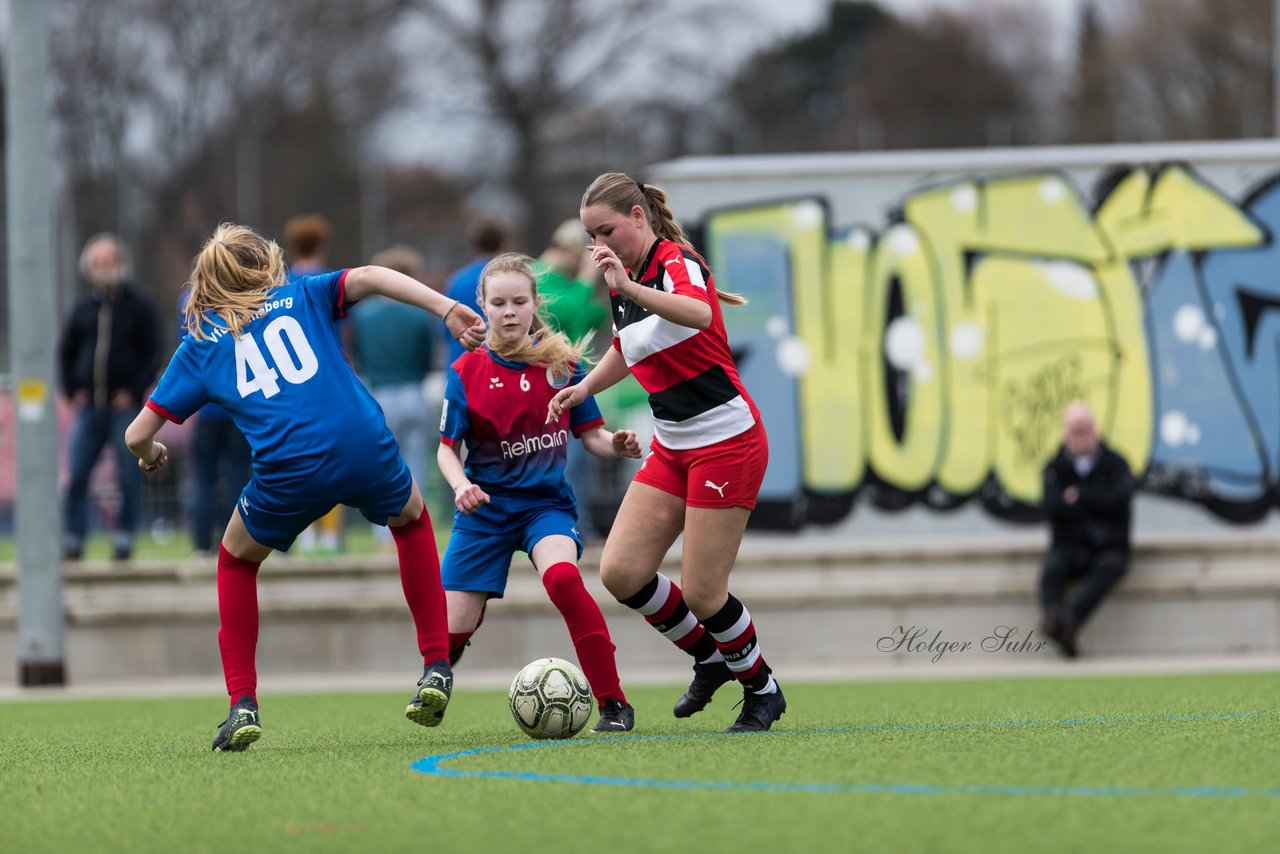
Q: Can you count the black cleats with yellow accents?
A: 2